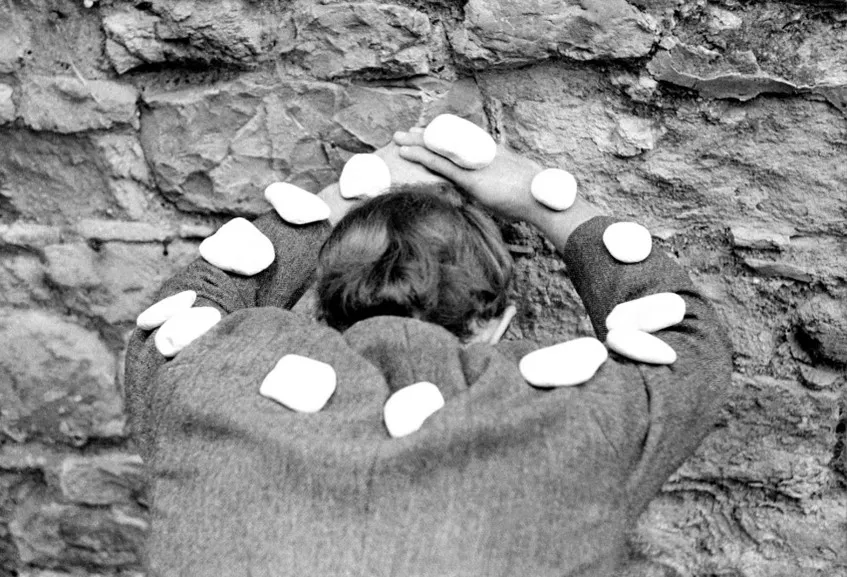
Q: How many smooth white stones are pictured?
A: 13